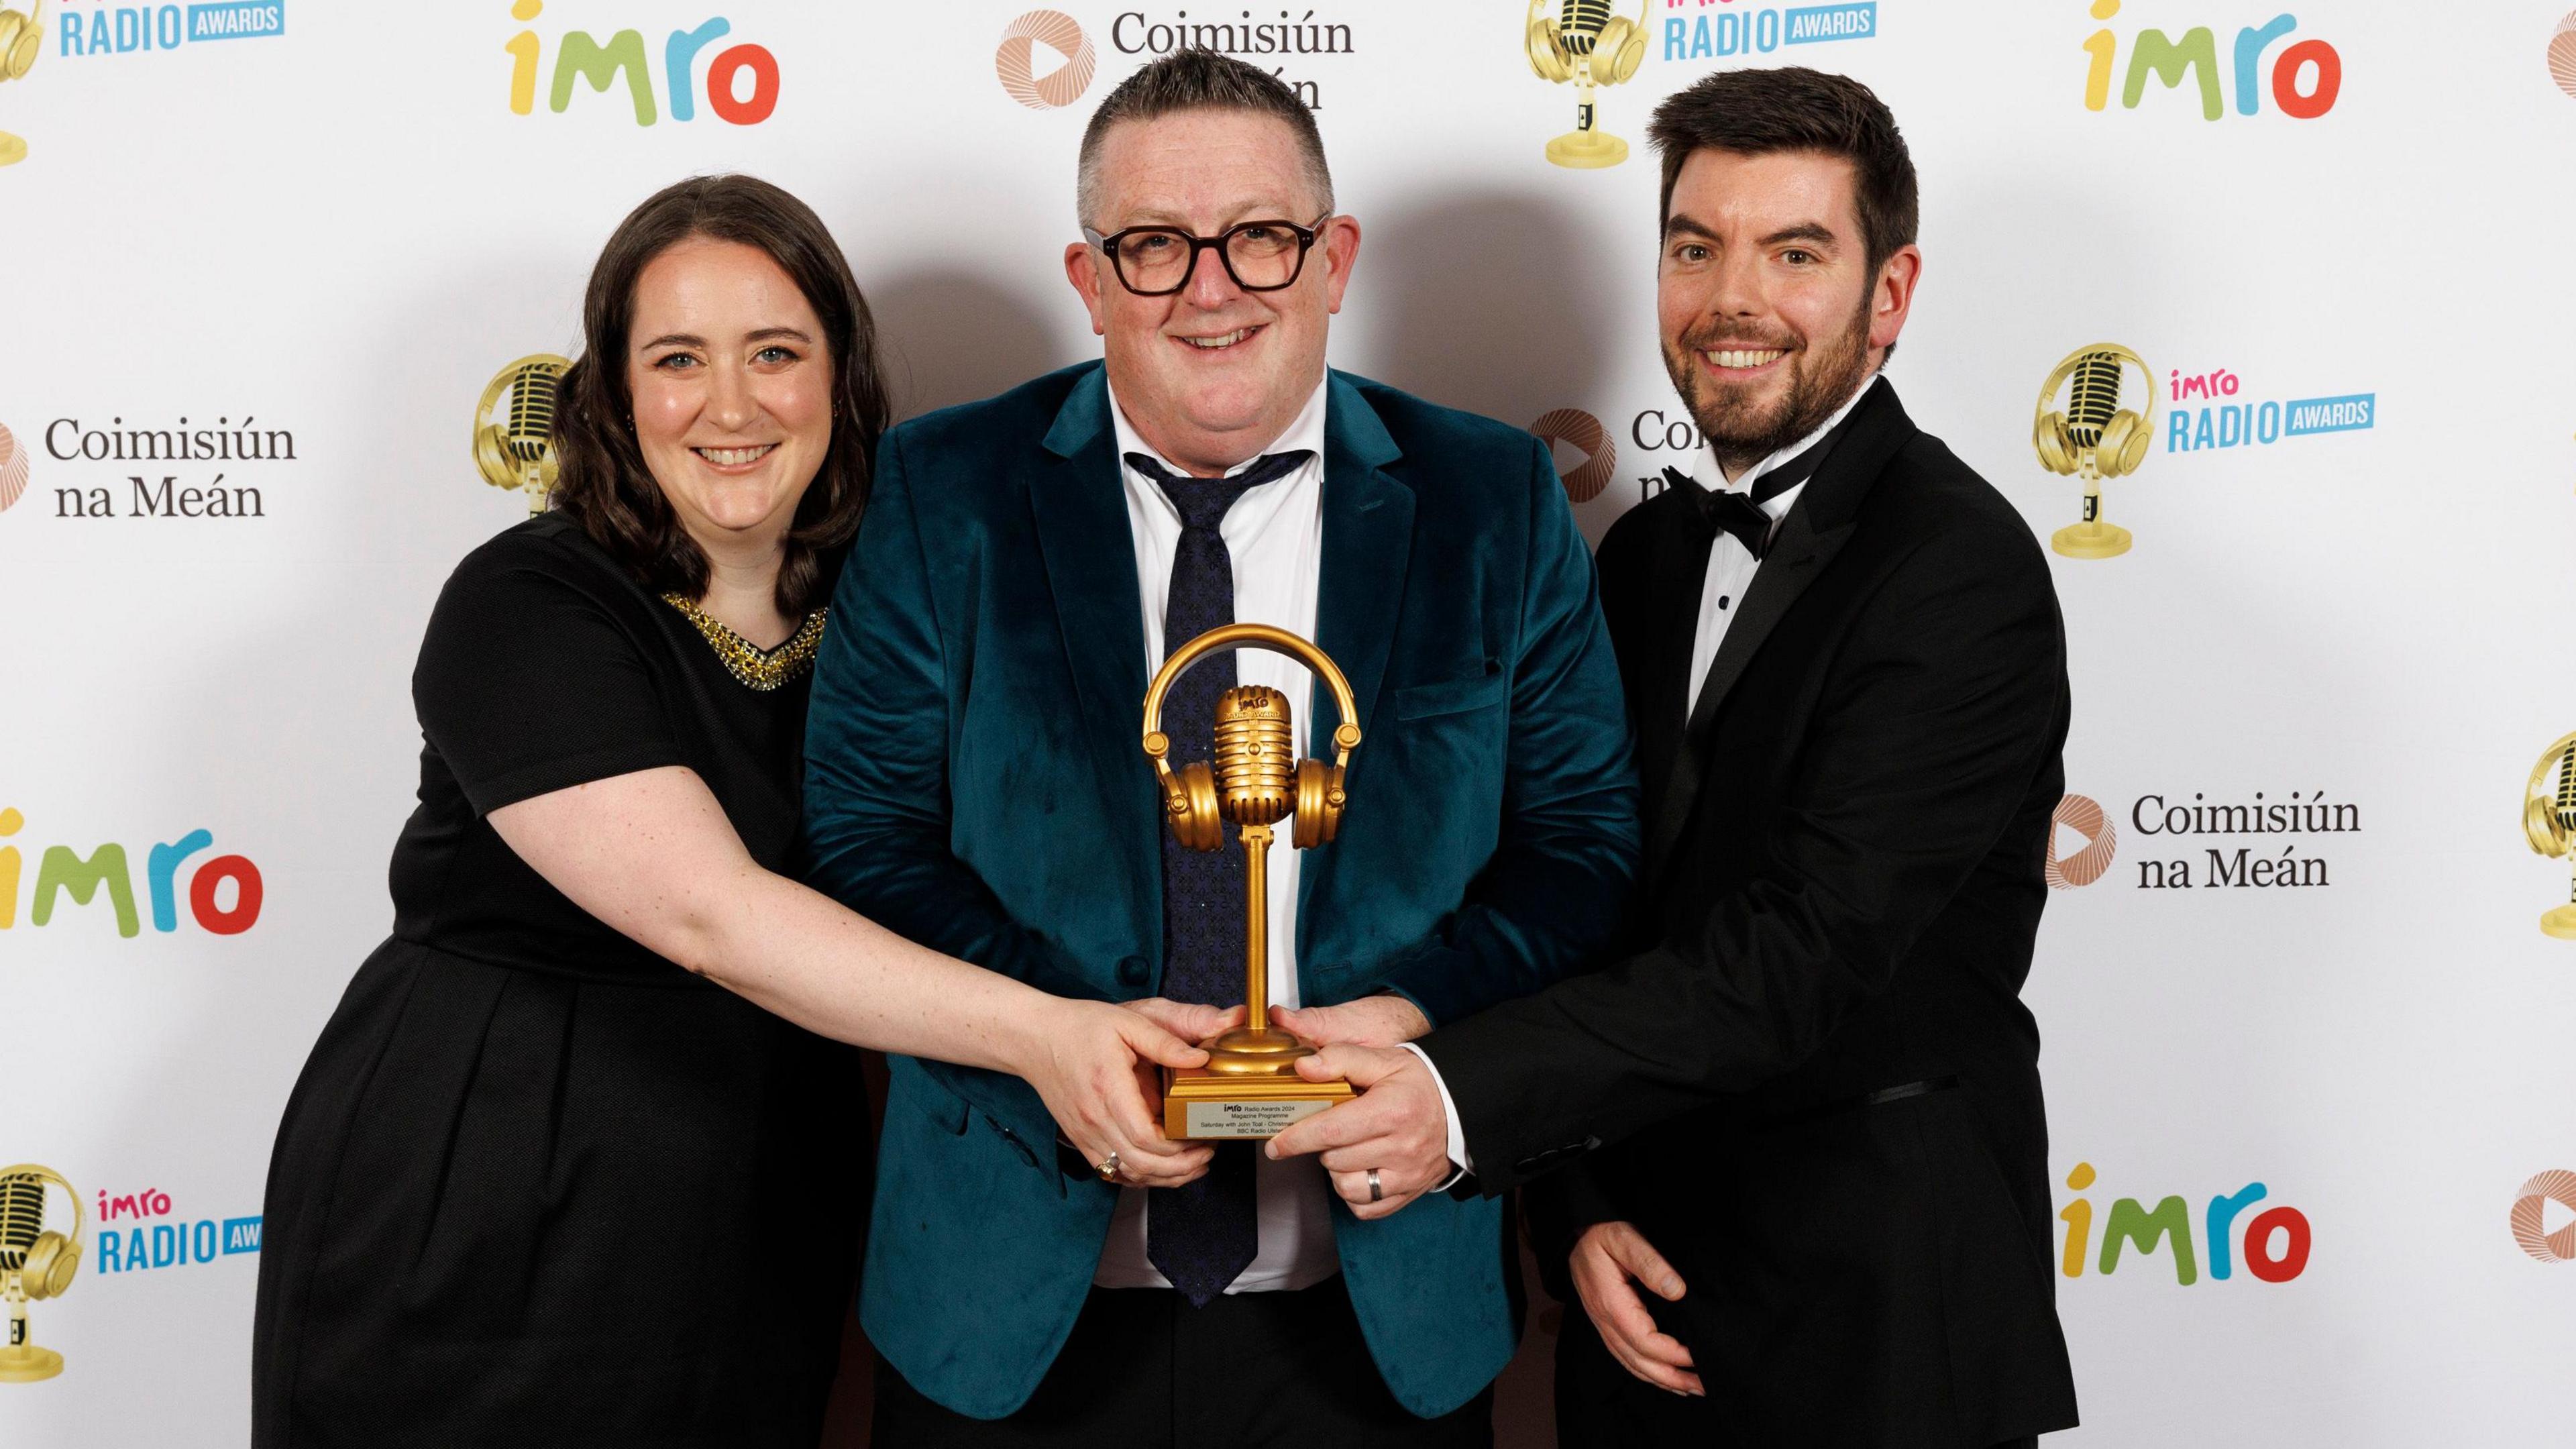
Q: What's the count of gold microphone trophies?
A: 1